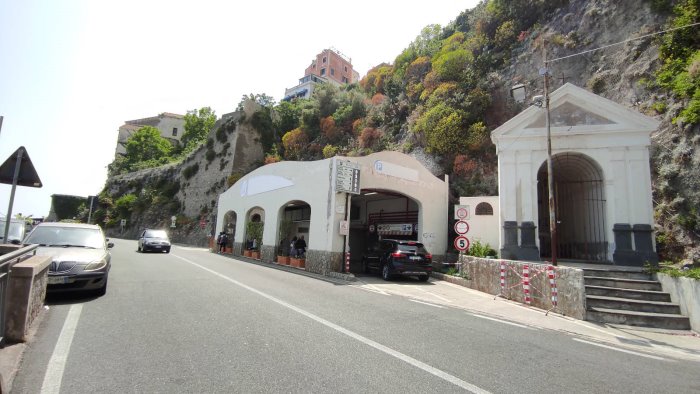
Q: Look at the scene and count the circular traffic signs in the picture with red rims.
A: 3